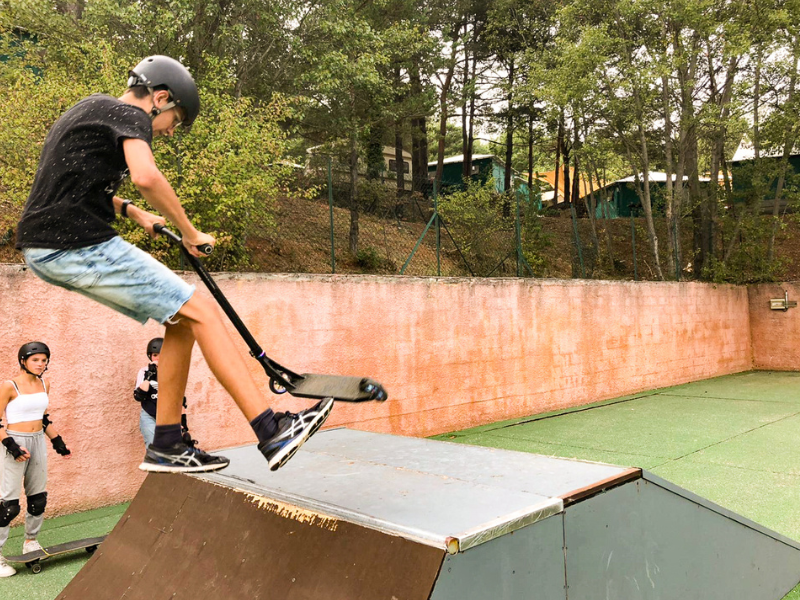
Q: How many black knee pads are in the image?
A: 2